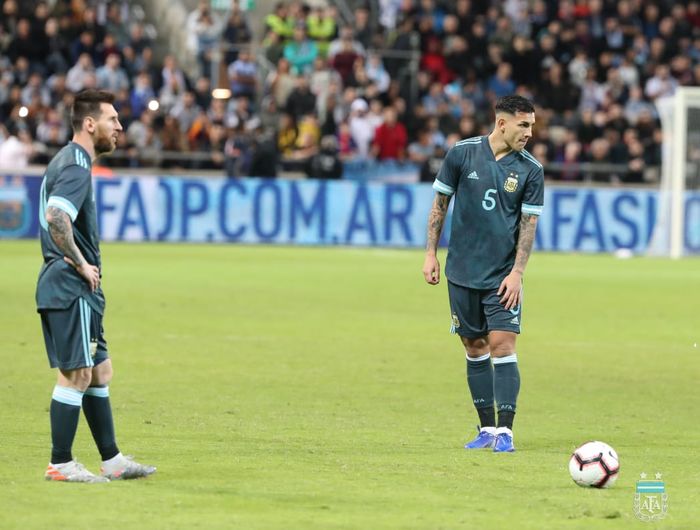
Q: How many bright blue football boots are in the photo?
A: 2